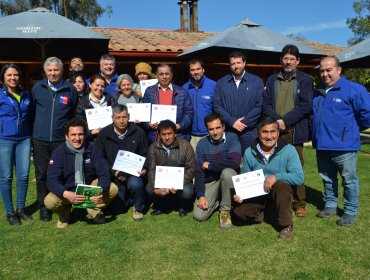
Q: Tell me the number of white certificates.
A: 7